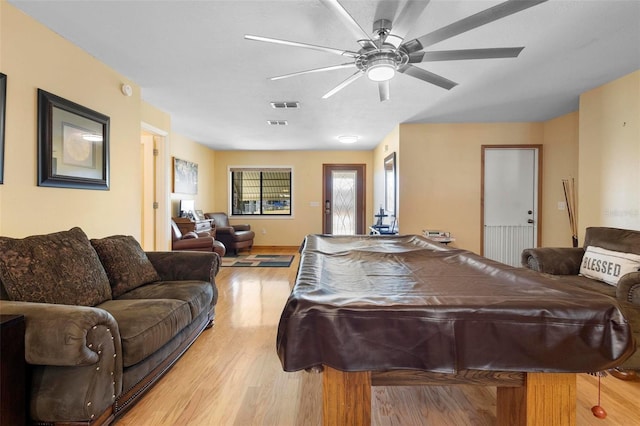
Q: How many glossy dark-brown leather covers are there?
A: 1